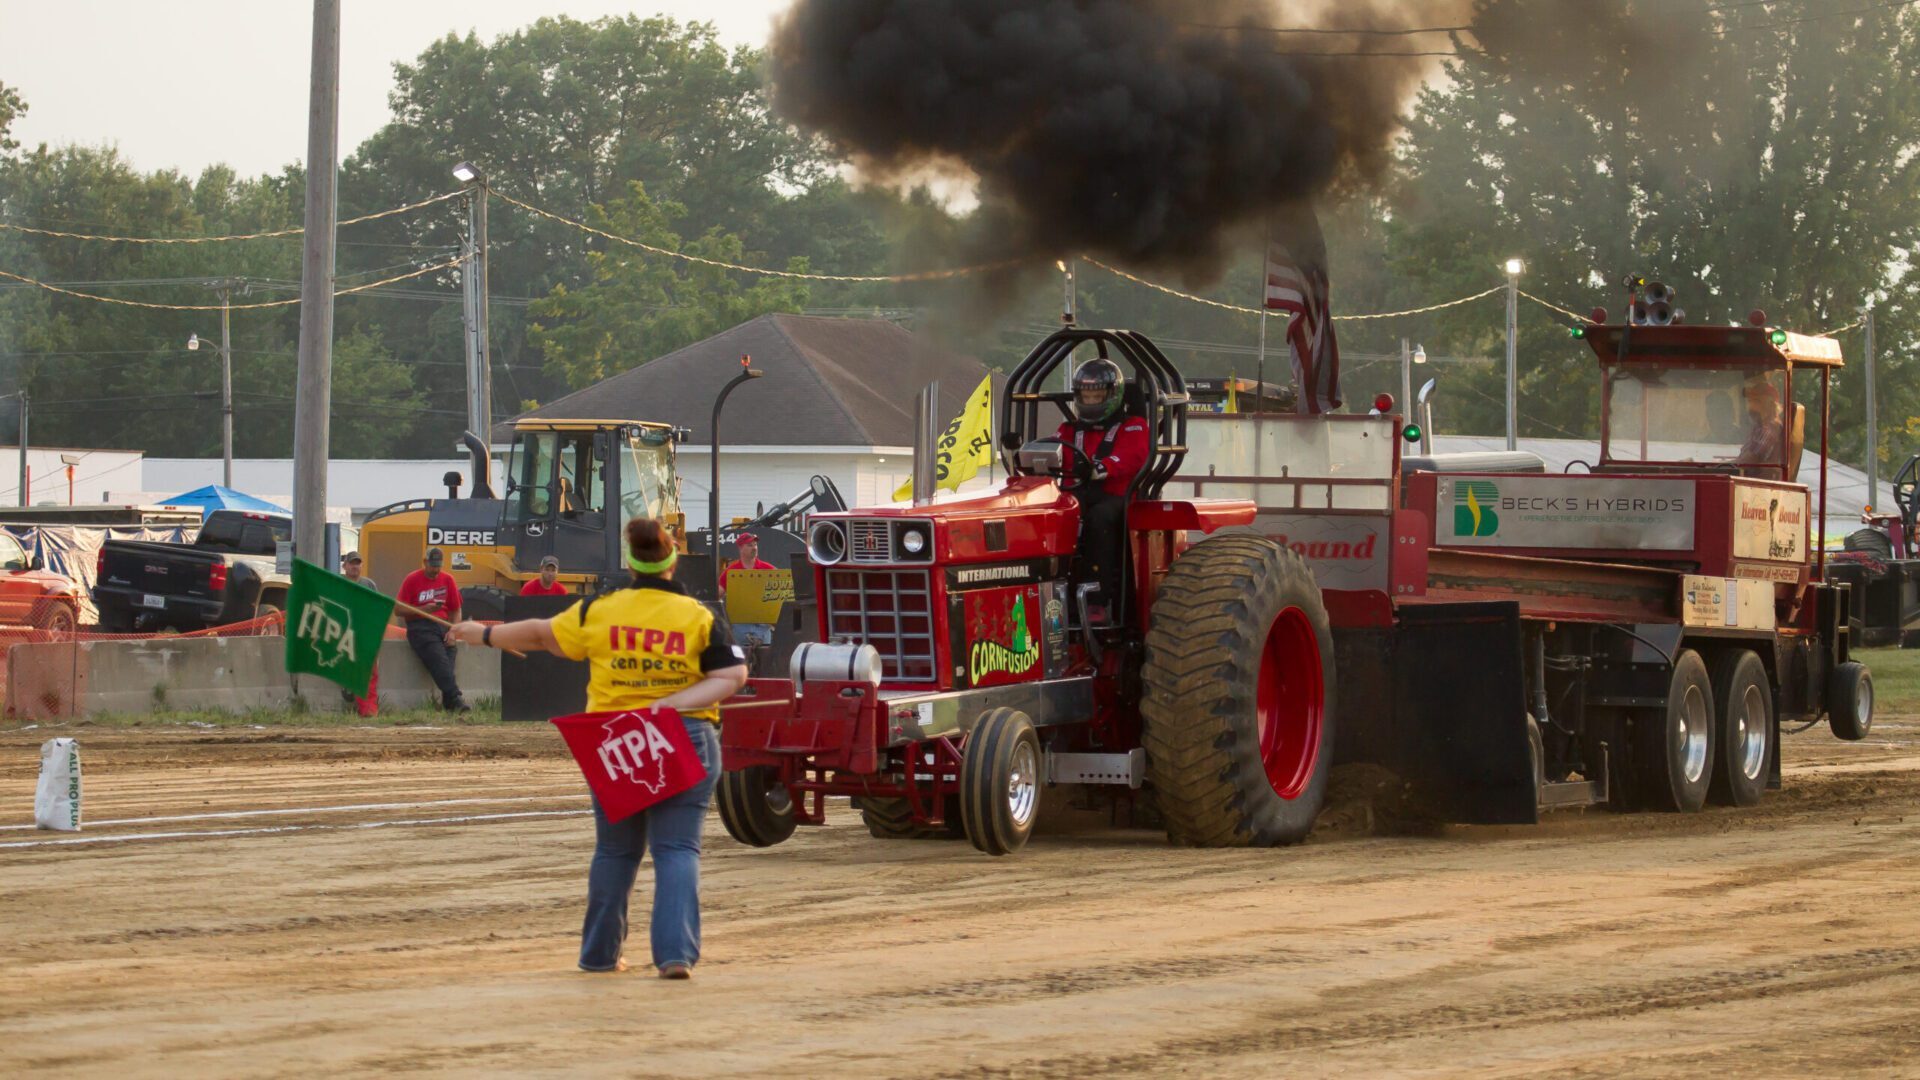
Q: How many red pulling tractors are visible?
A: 1